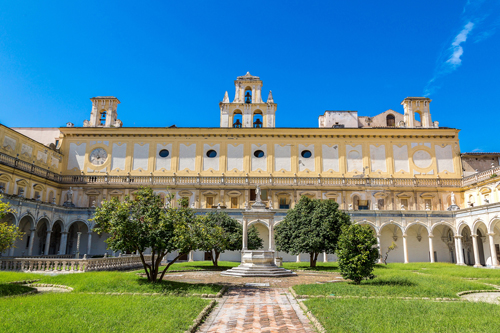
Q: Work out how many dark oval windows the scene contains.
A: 4